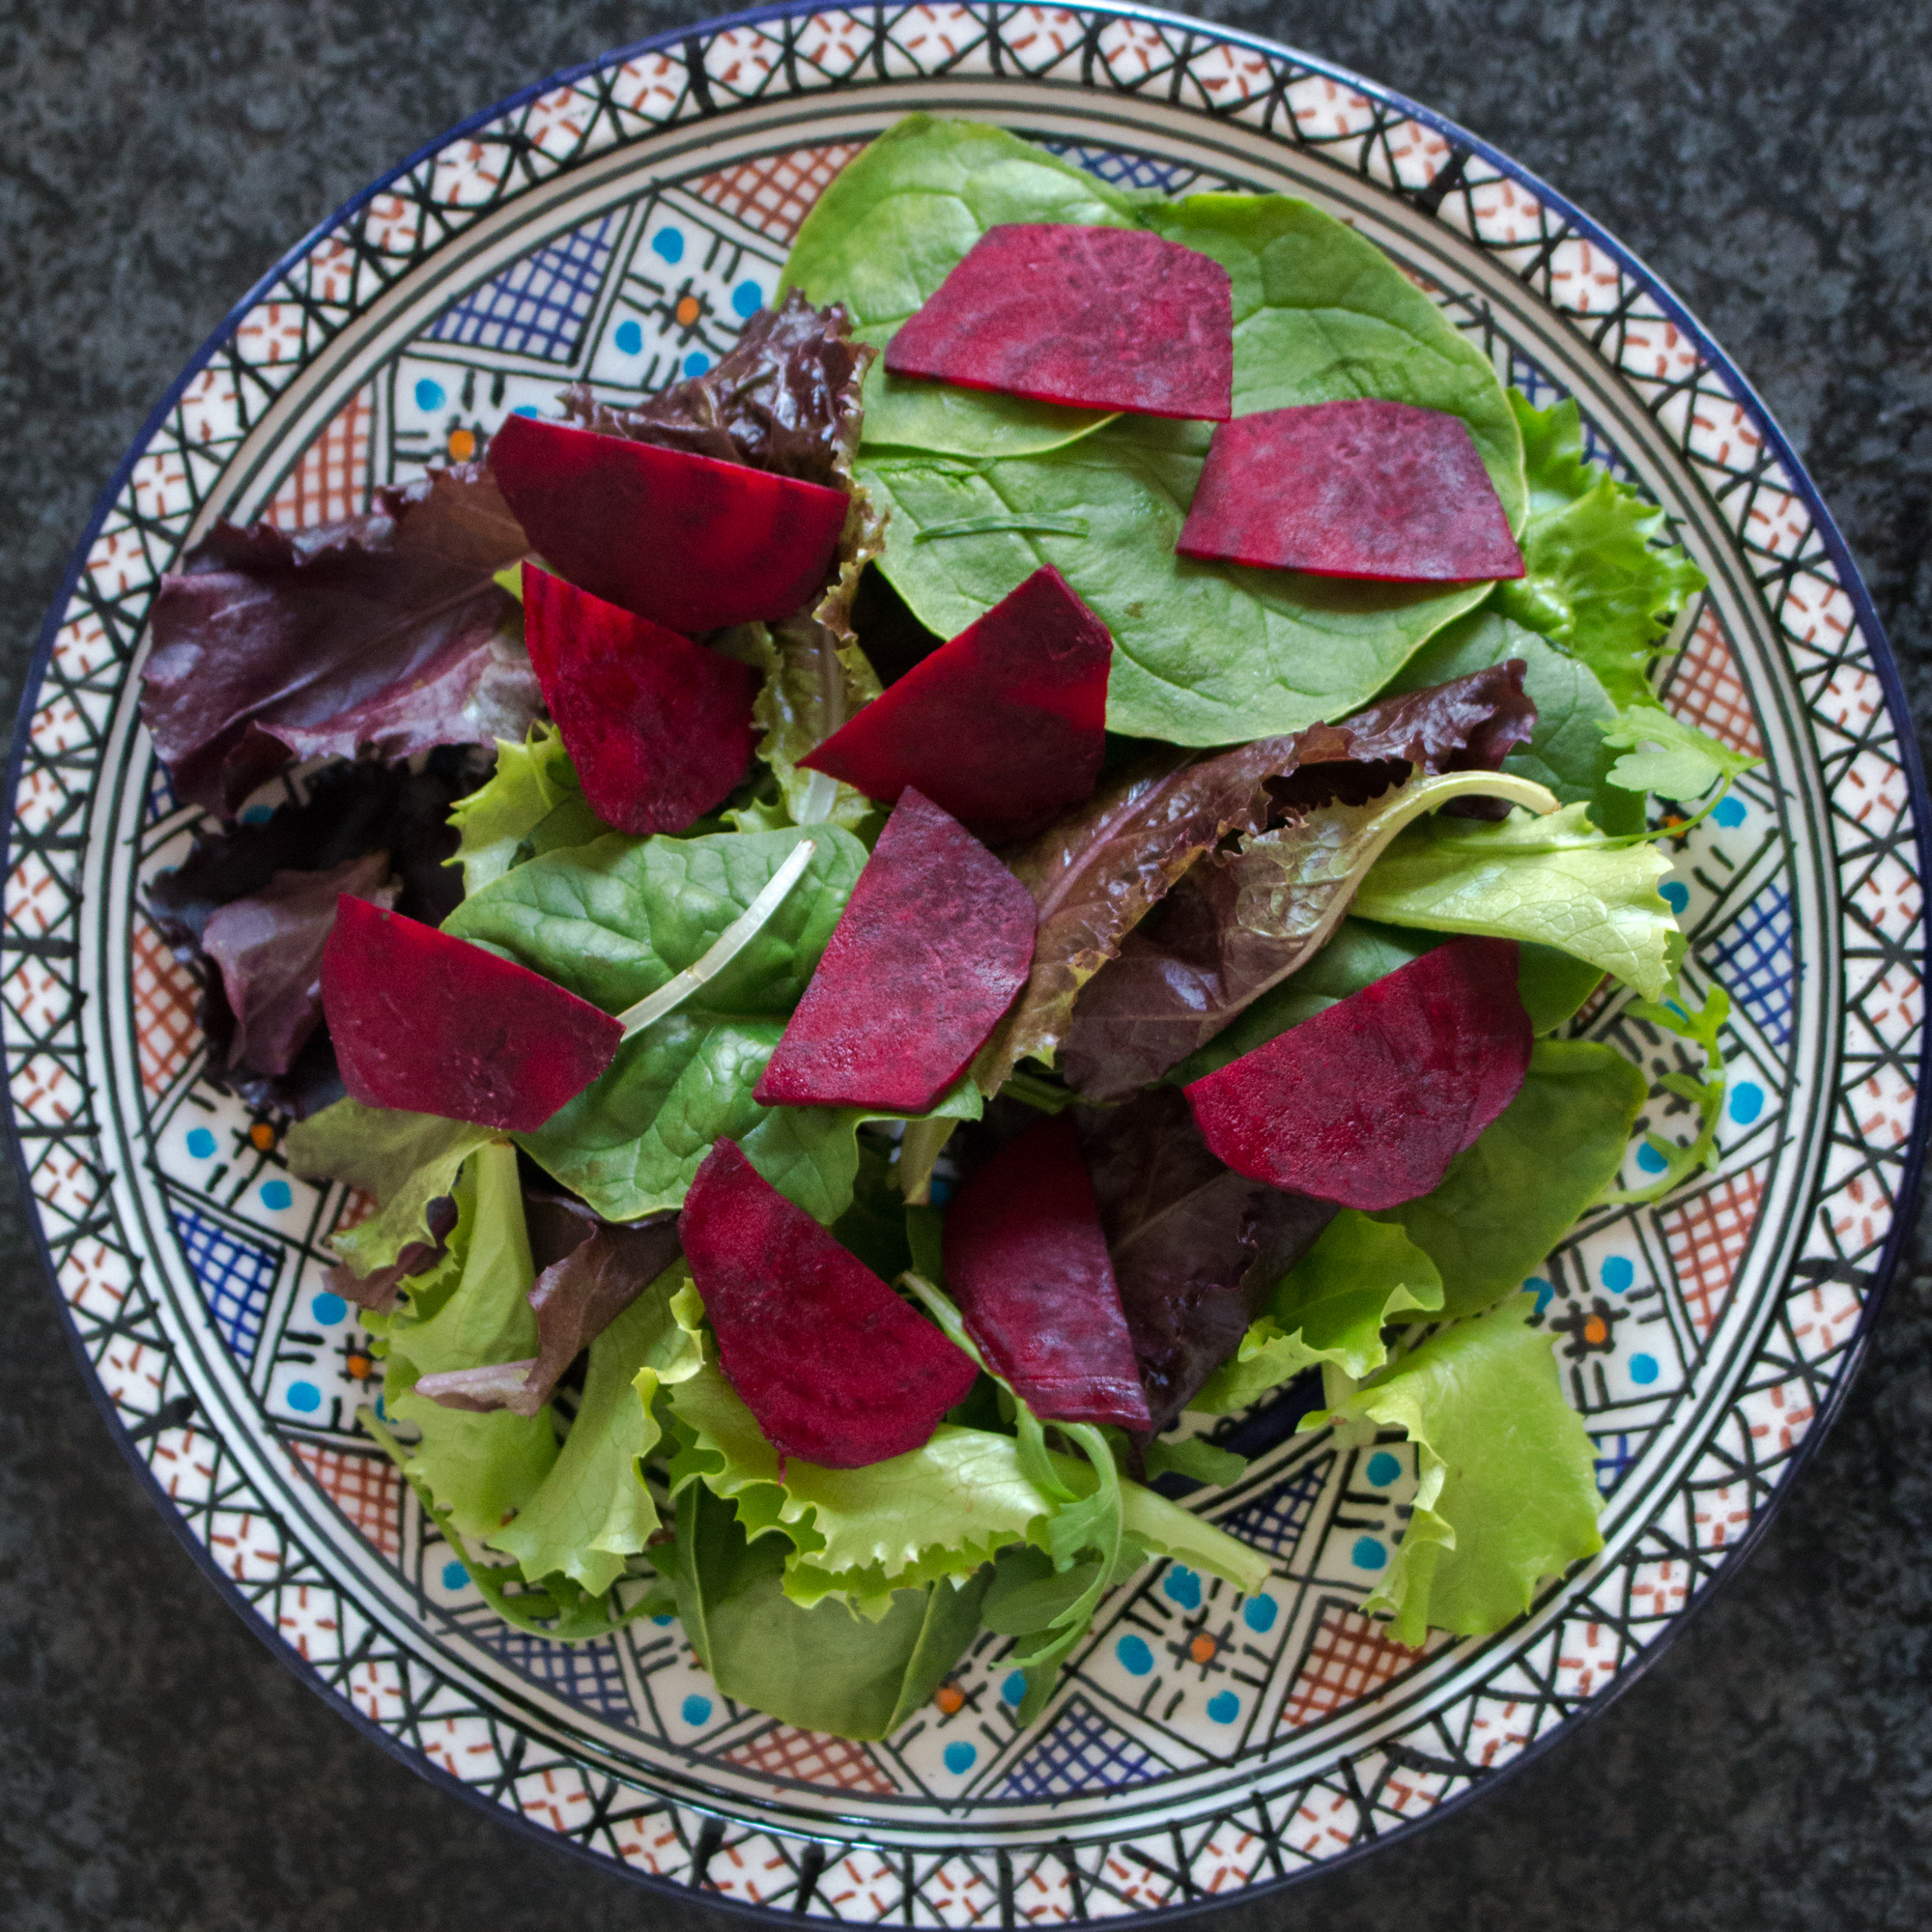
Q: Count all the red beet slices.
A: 10